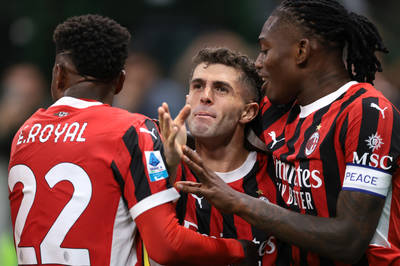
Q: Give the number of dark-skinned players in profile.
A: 1